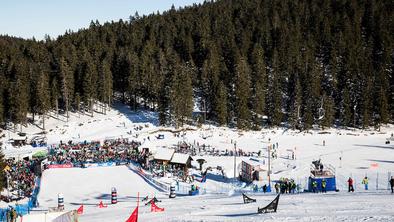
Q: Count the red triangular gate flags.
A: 4